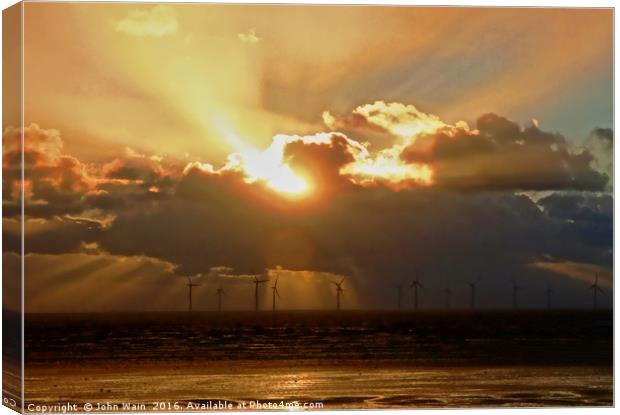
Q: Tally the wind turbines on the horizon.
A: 12